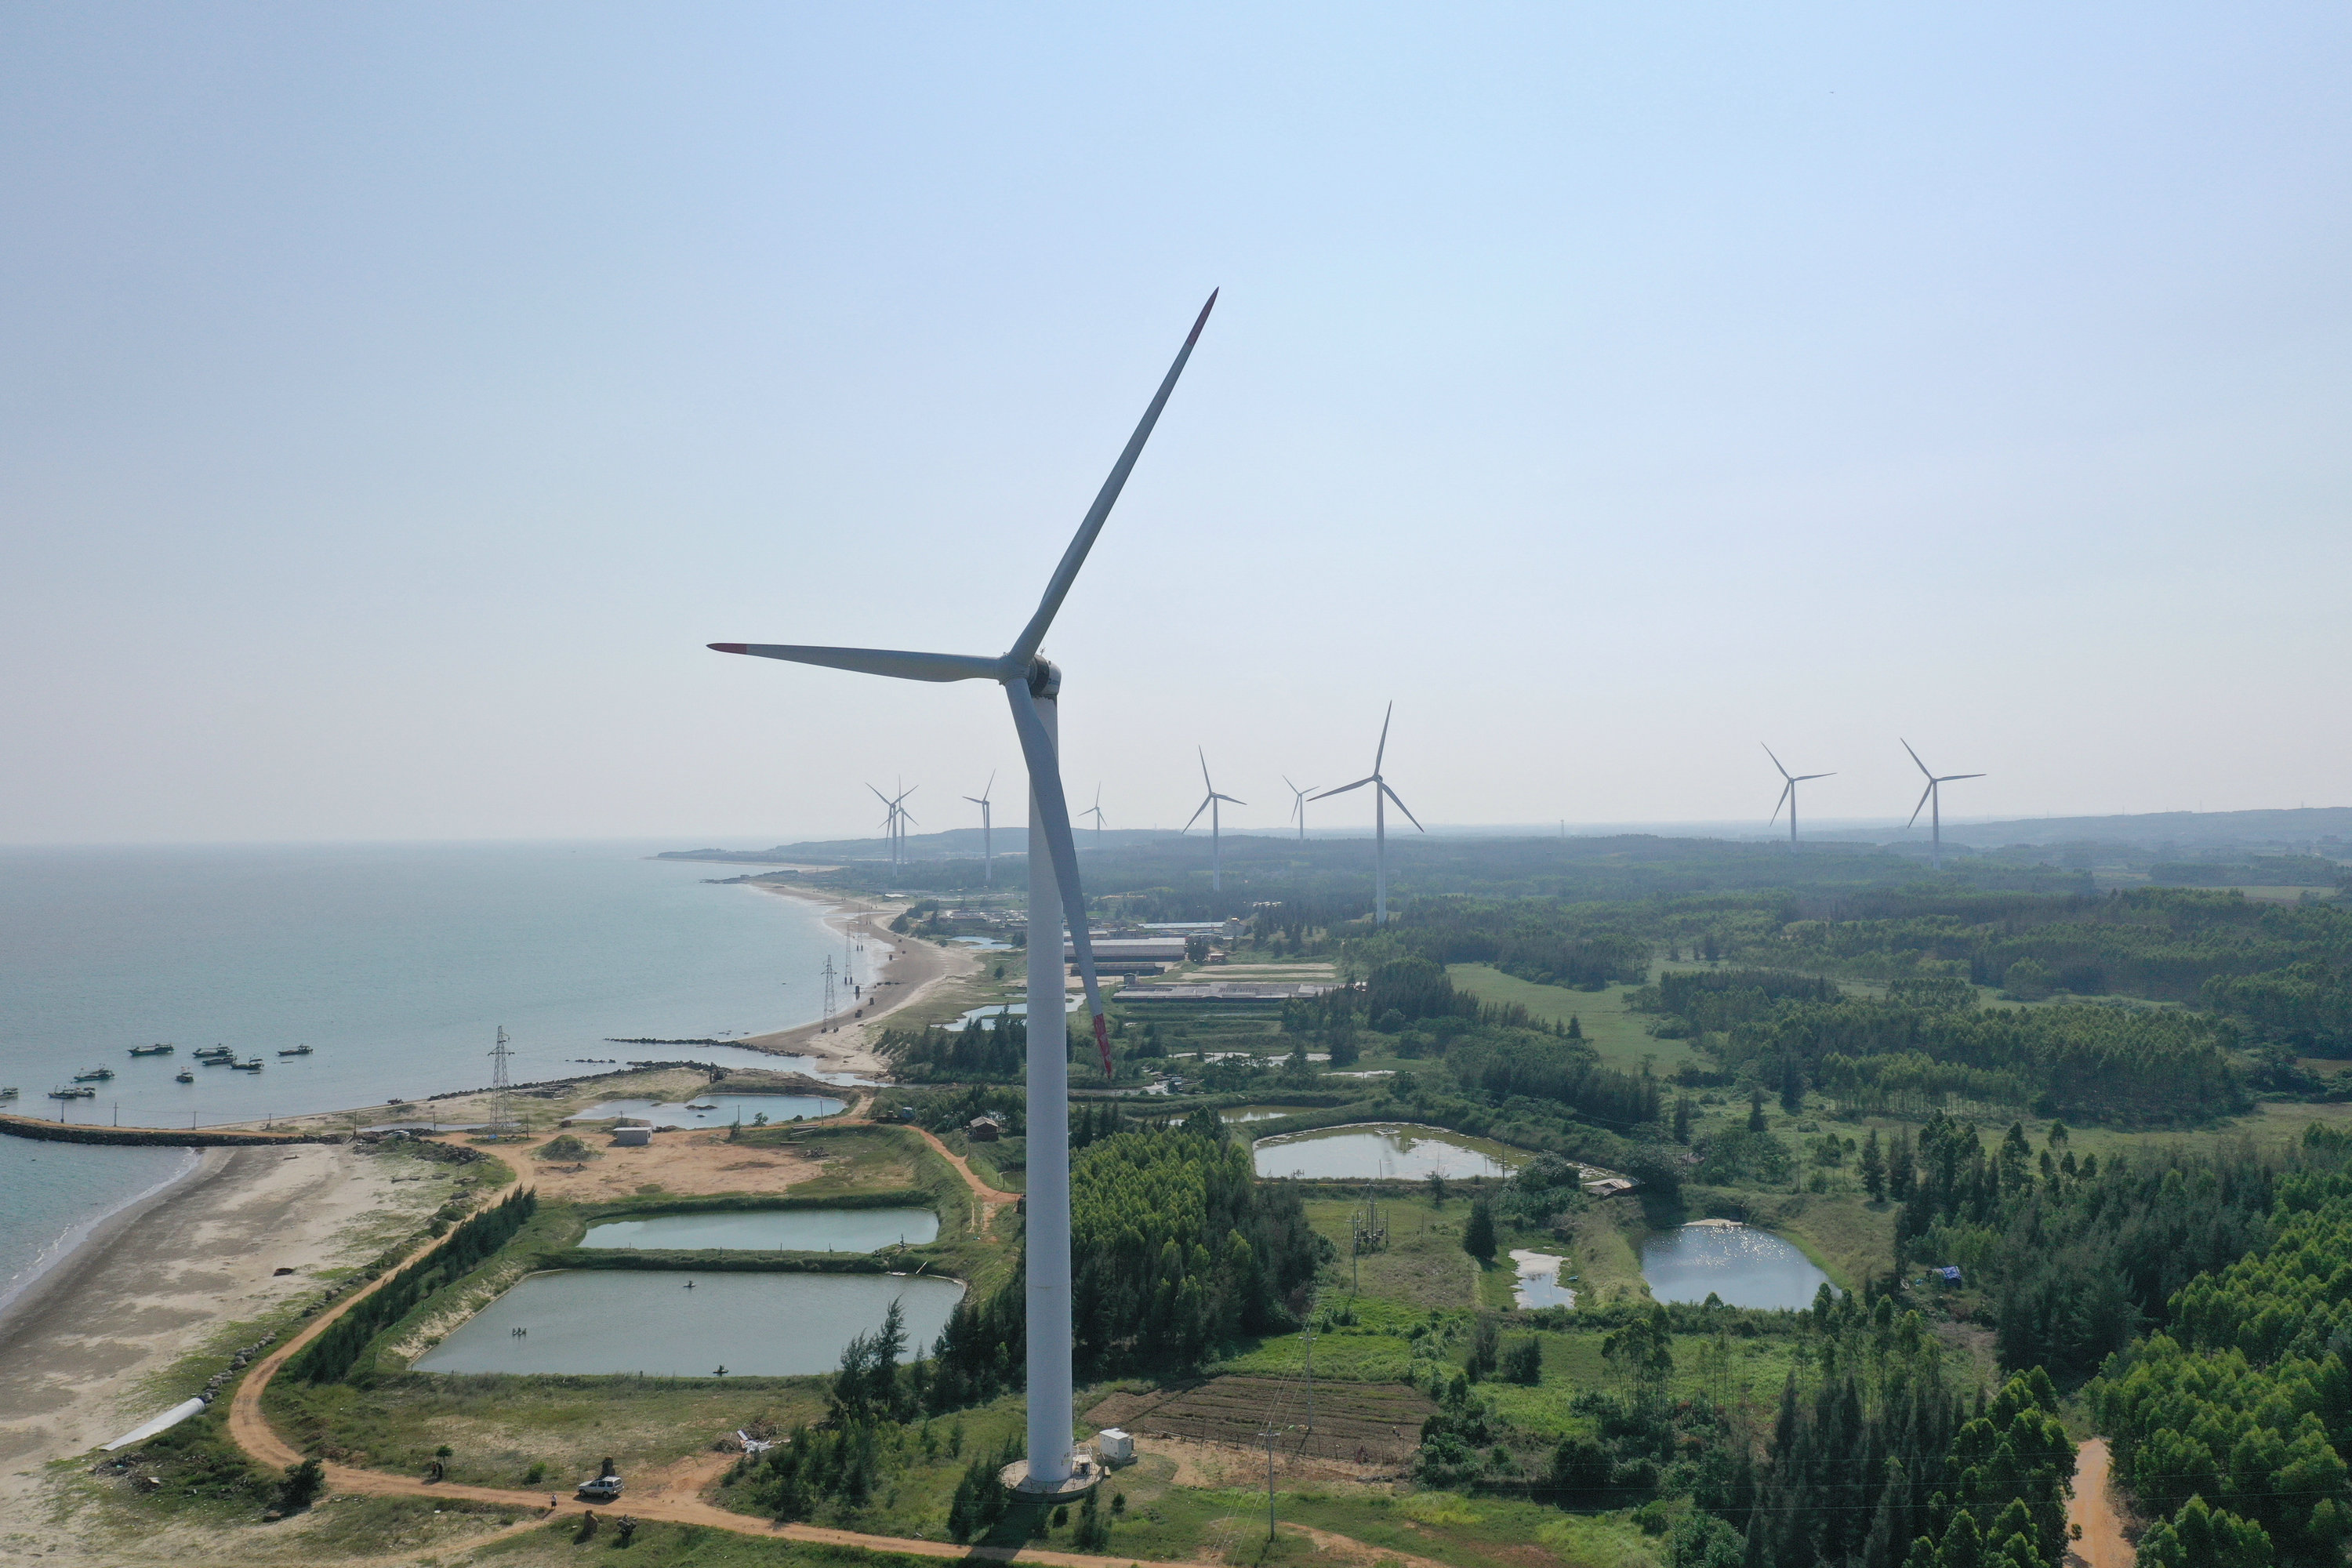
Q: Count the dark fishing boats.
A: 10